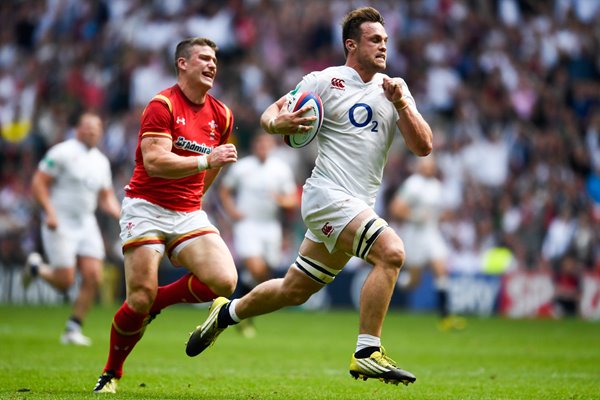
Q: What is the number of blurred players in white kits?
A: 3